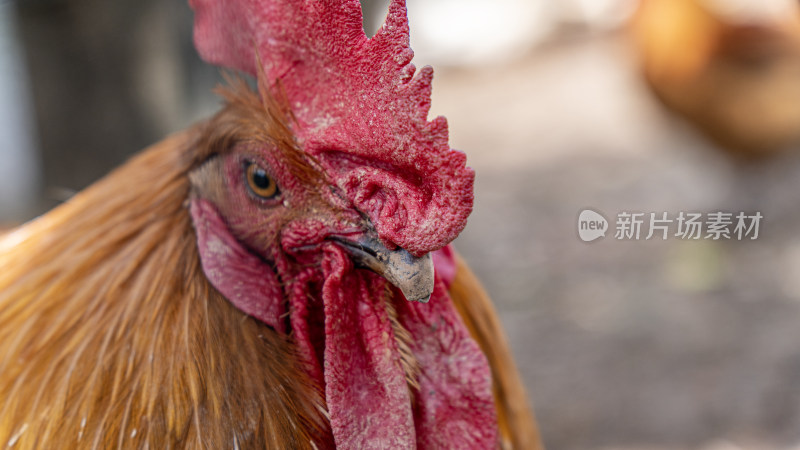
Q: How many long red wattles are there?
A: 2